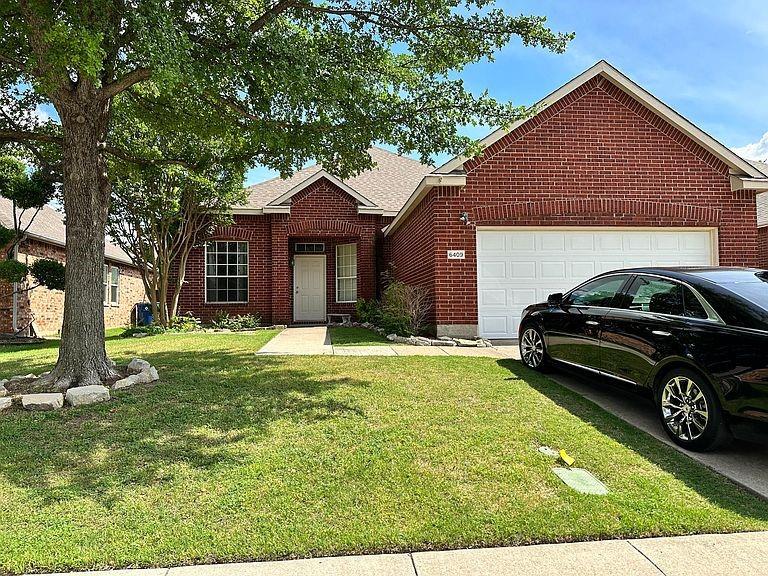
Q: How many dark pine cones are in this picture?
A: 0